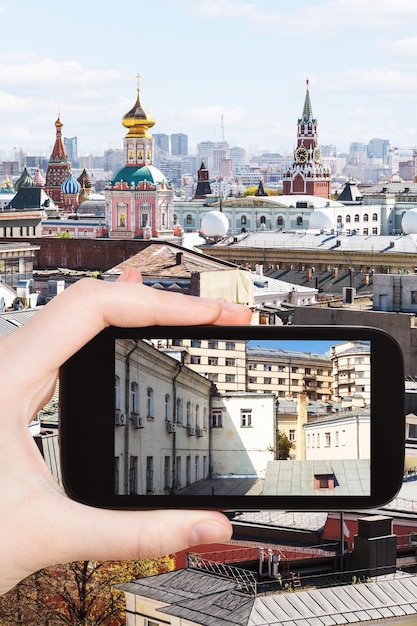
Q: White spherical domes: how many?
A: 3